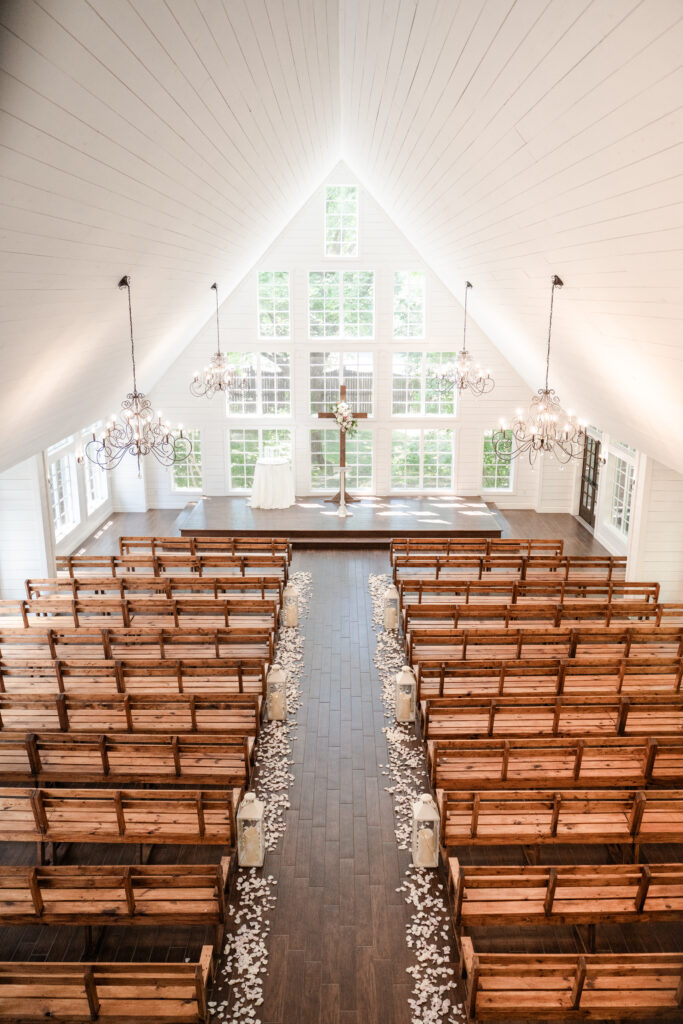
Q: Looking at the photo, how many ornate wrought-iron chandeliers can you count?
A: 4